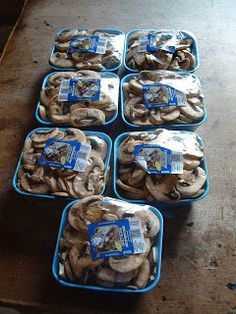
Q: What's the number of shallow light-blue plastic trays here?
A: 7